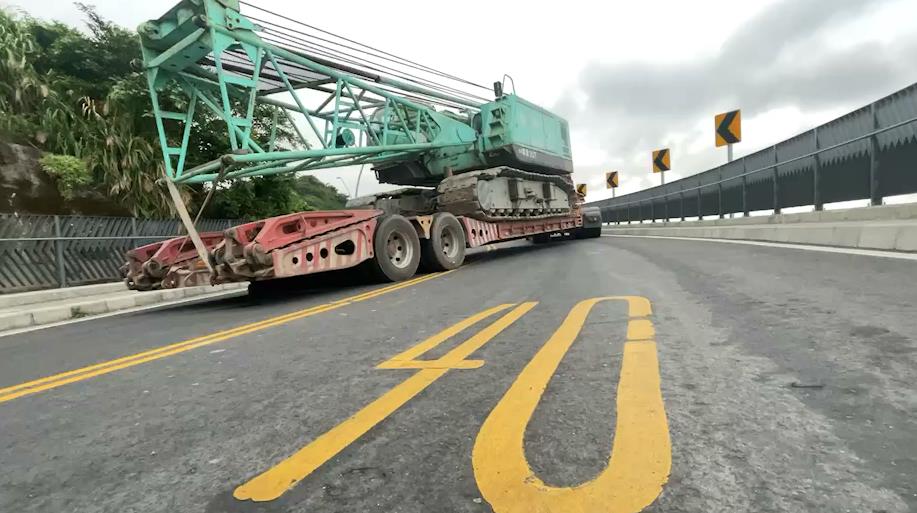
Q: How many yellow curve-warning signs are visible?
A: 4